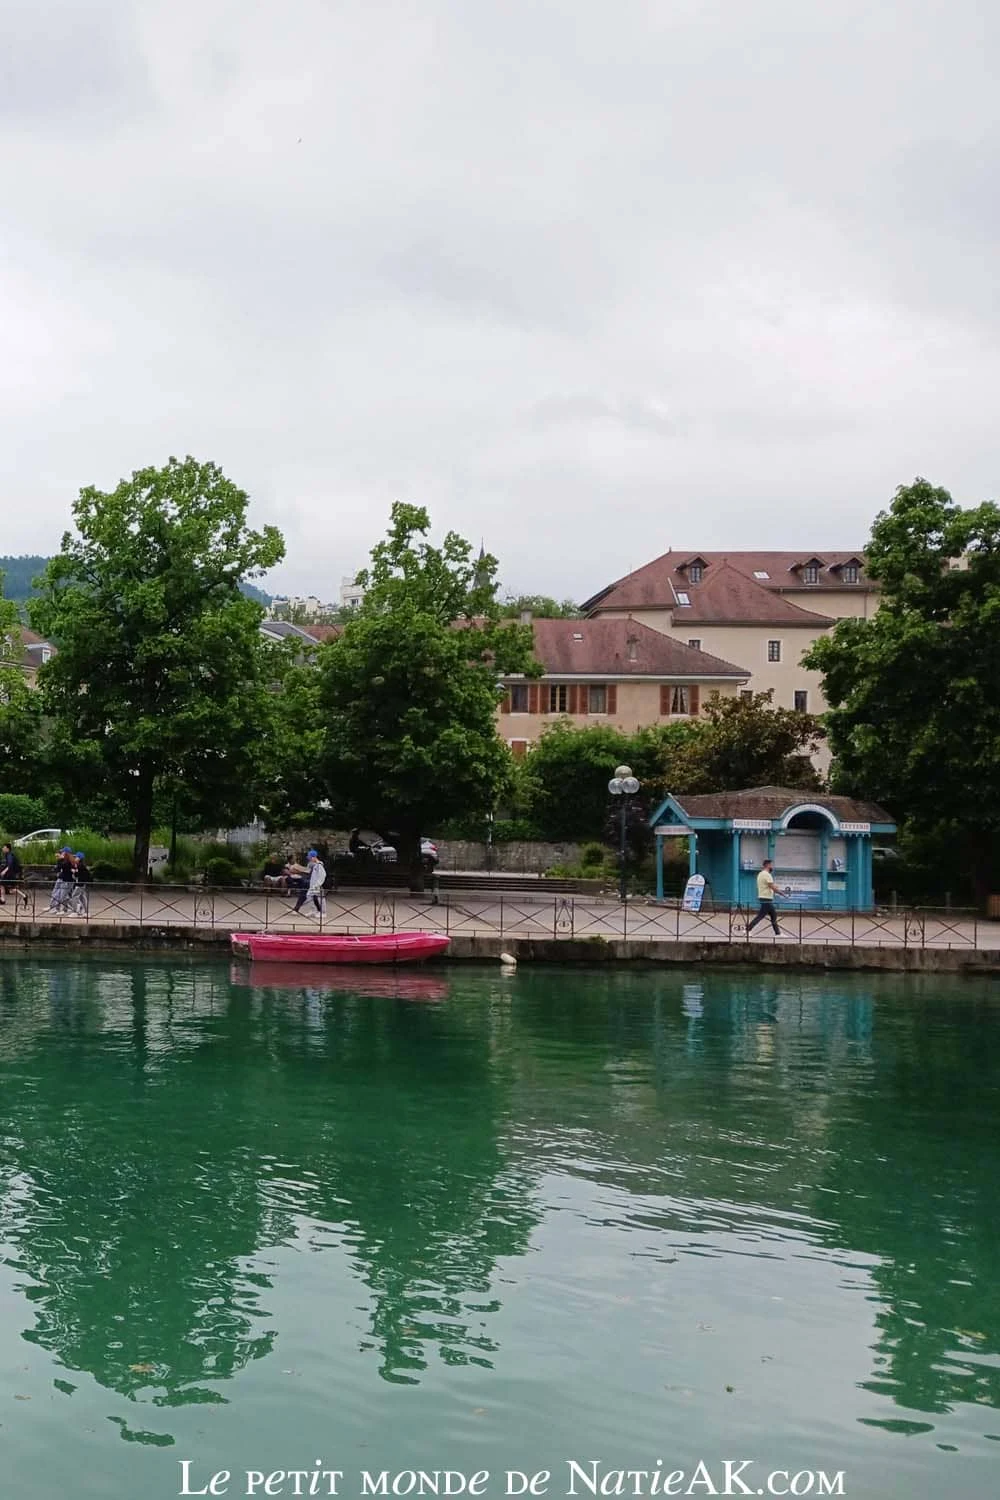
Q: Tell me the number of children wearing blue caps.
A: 3